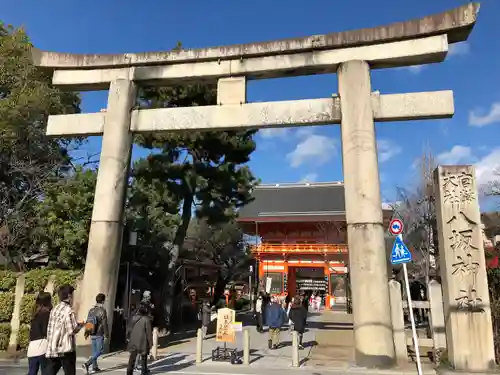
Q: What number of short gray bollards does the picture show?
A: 4